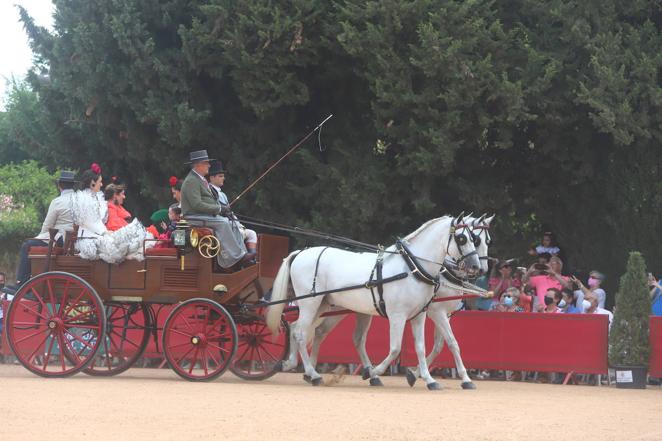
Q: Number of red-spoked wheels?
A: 4